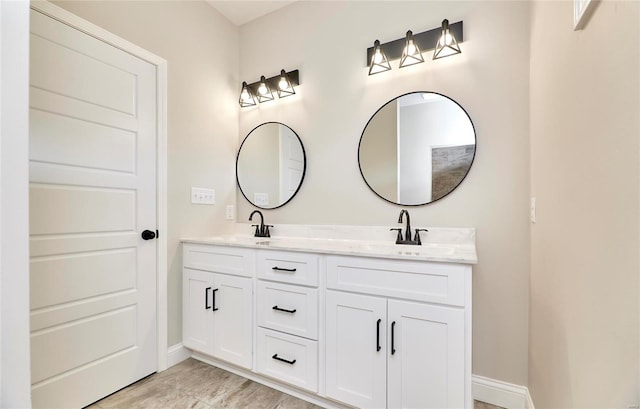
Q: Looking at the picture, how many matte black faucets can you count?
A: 2